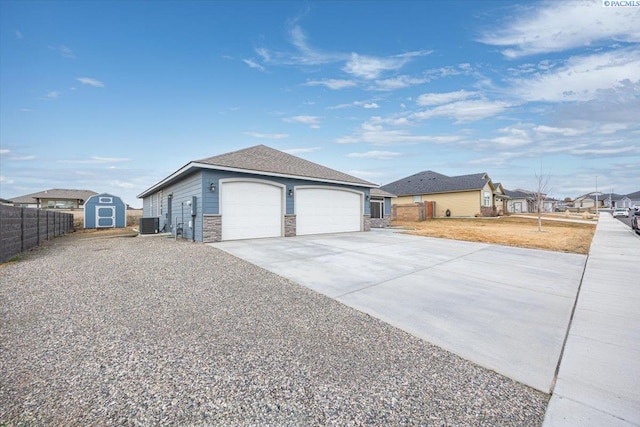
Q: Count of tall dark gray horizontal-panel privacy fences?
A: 1